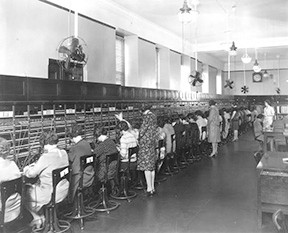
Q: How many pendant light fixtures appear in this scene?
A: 5